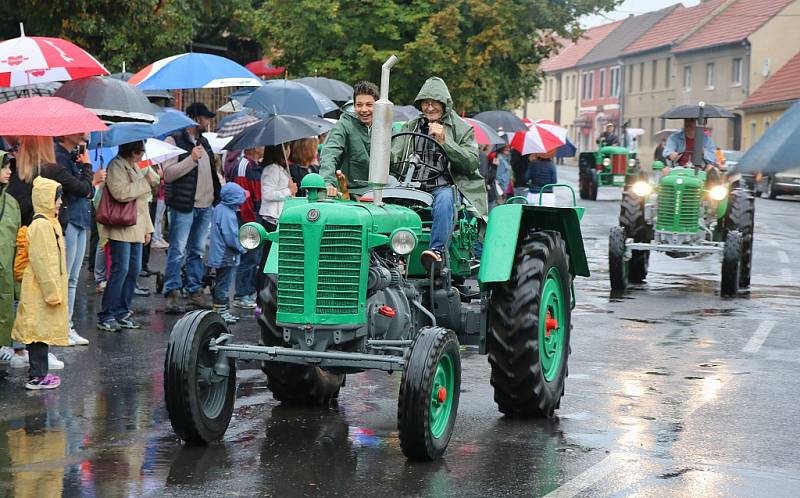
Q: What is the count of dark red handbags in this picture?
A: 1